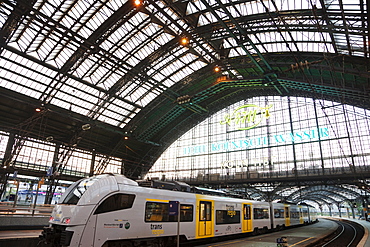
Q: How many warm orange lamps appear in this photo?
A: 5